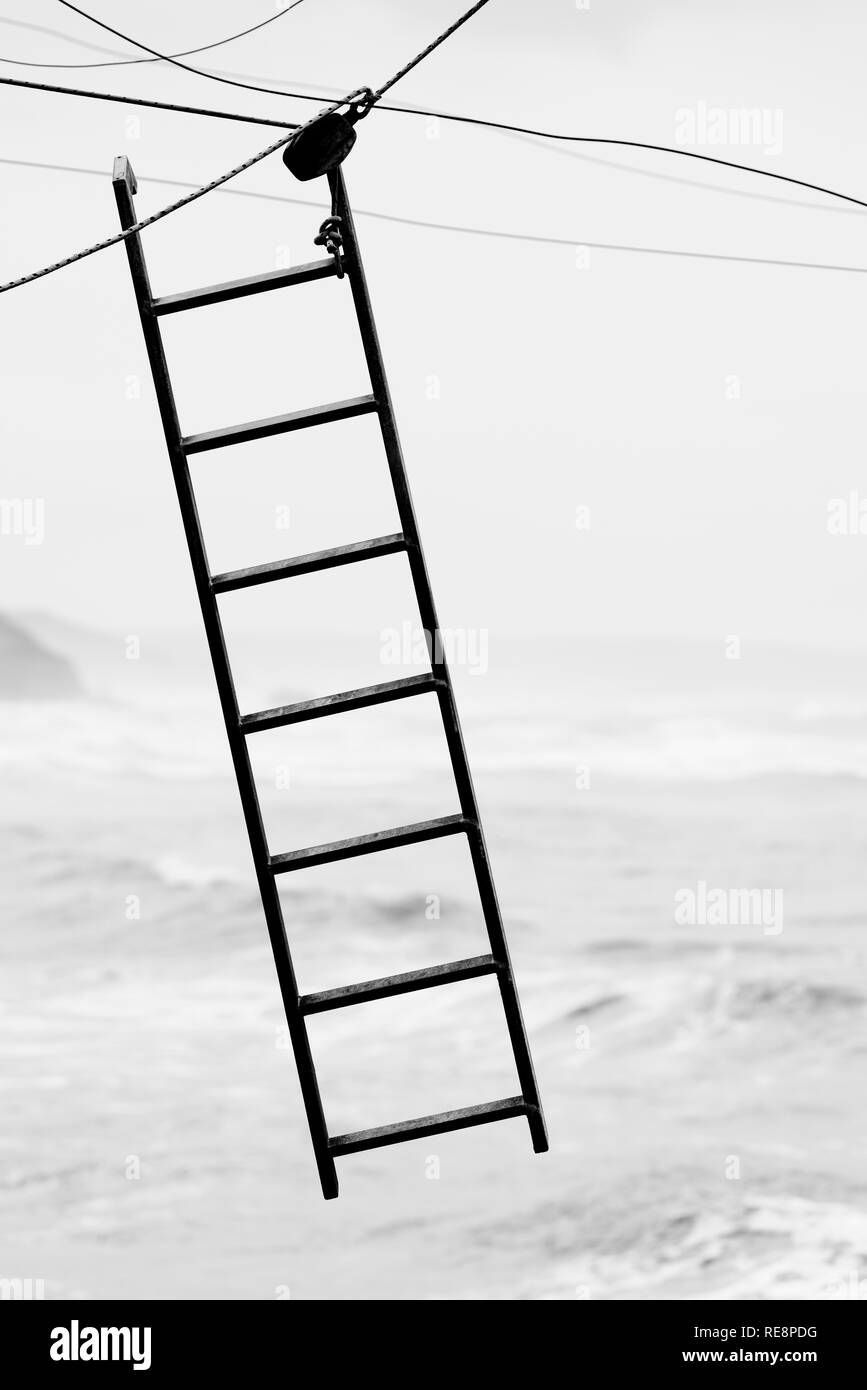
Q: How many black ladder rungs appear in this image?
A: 7